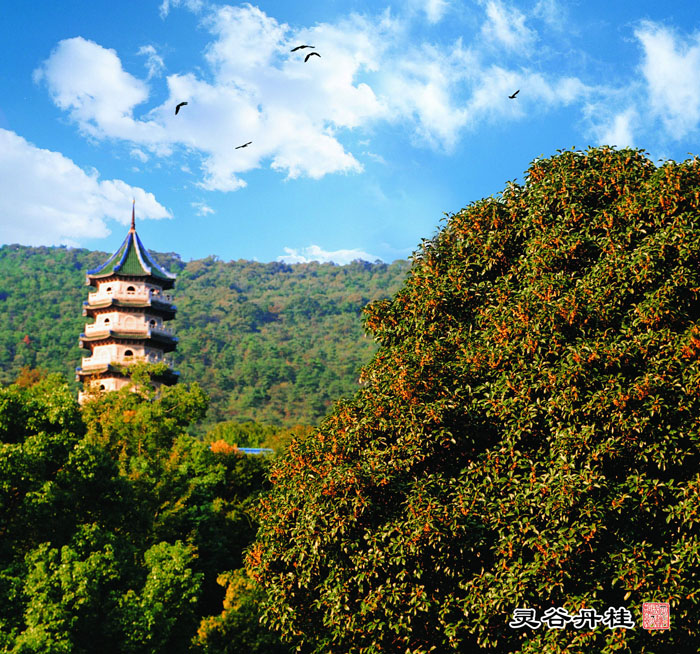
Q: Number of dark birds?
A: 5